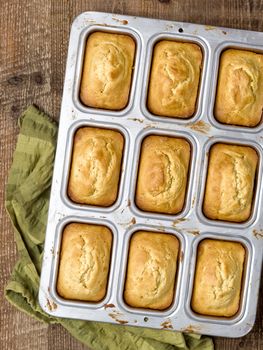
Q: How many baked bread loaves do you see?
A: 9